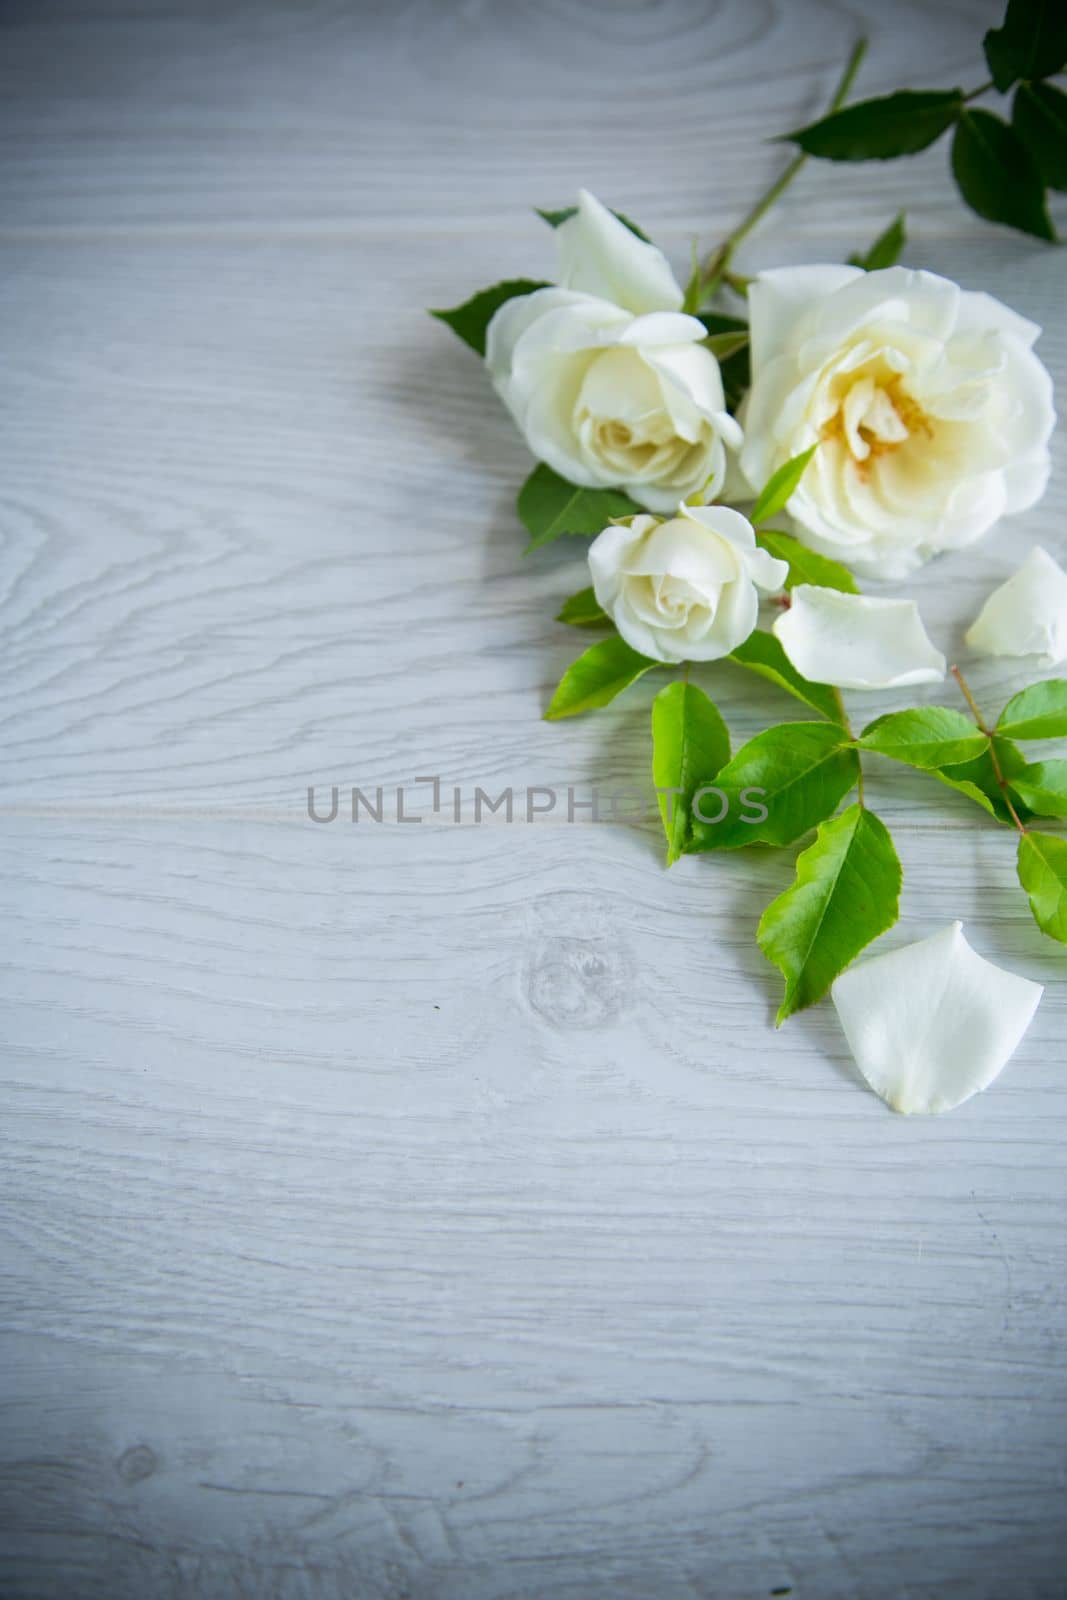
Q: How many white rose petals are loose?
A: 3